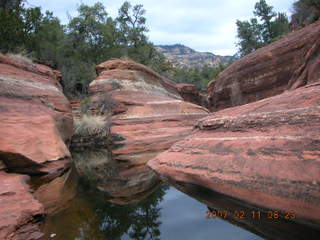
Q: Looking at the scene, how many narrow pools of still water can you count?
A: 1